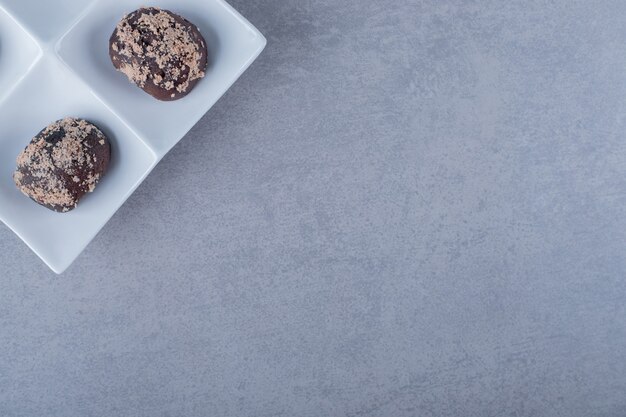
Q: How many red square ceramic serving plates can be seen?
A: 0